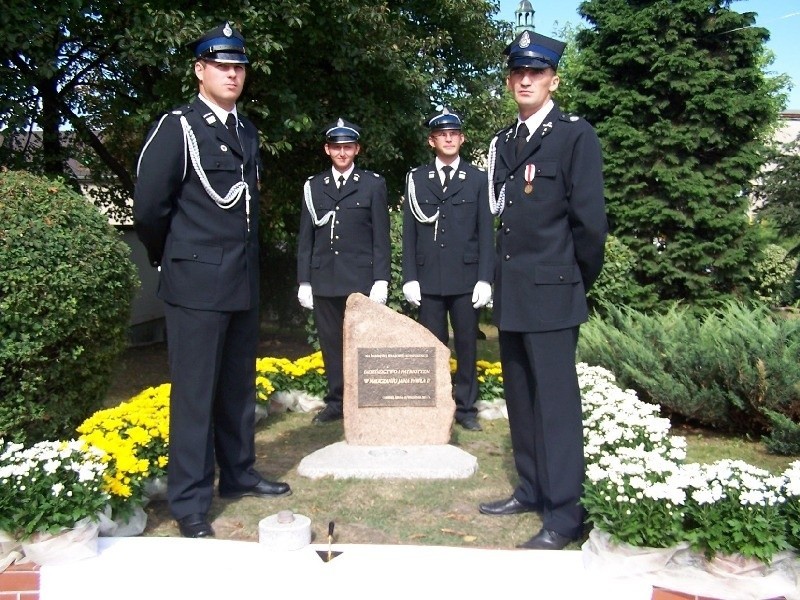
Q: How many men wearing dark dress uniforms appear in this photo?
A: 4